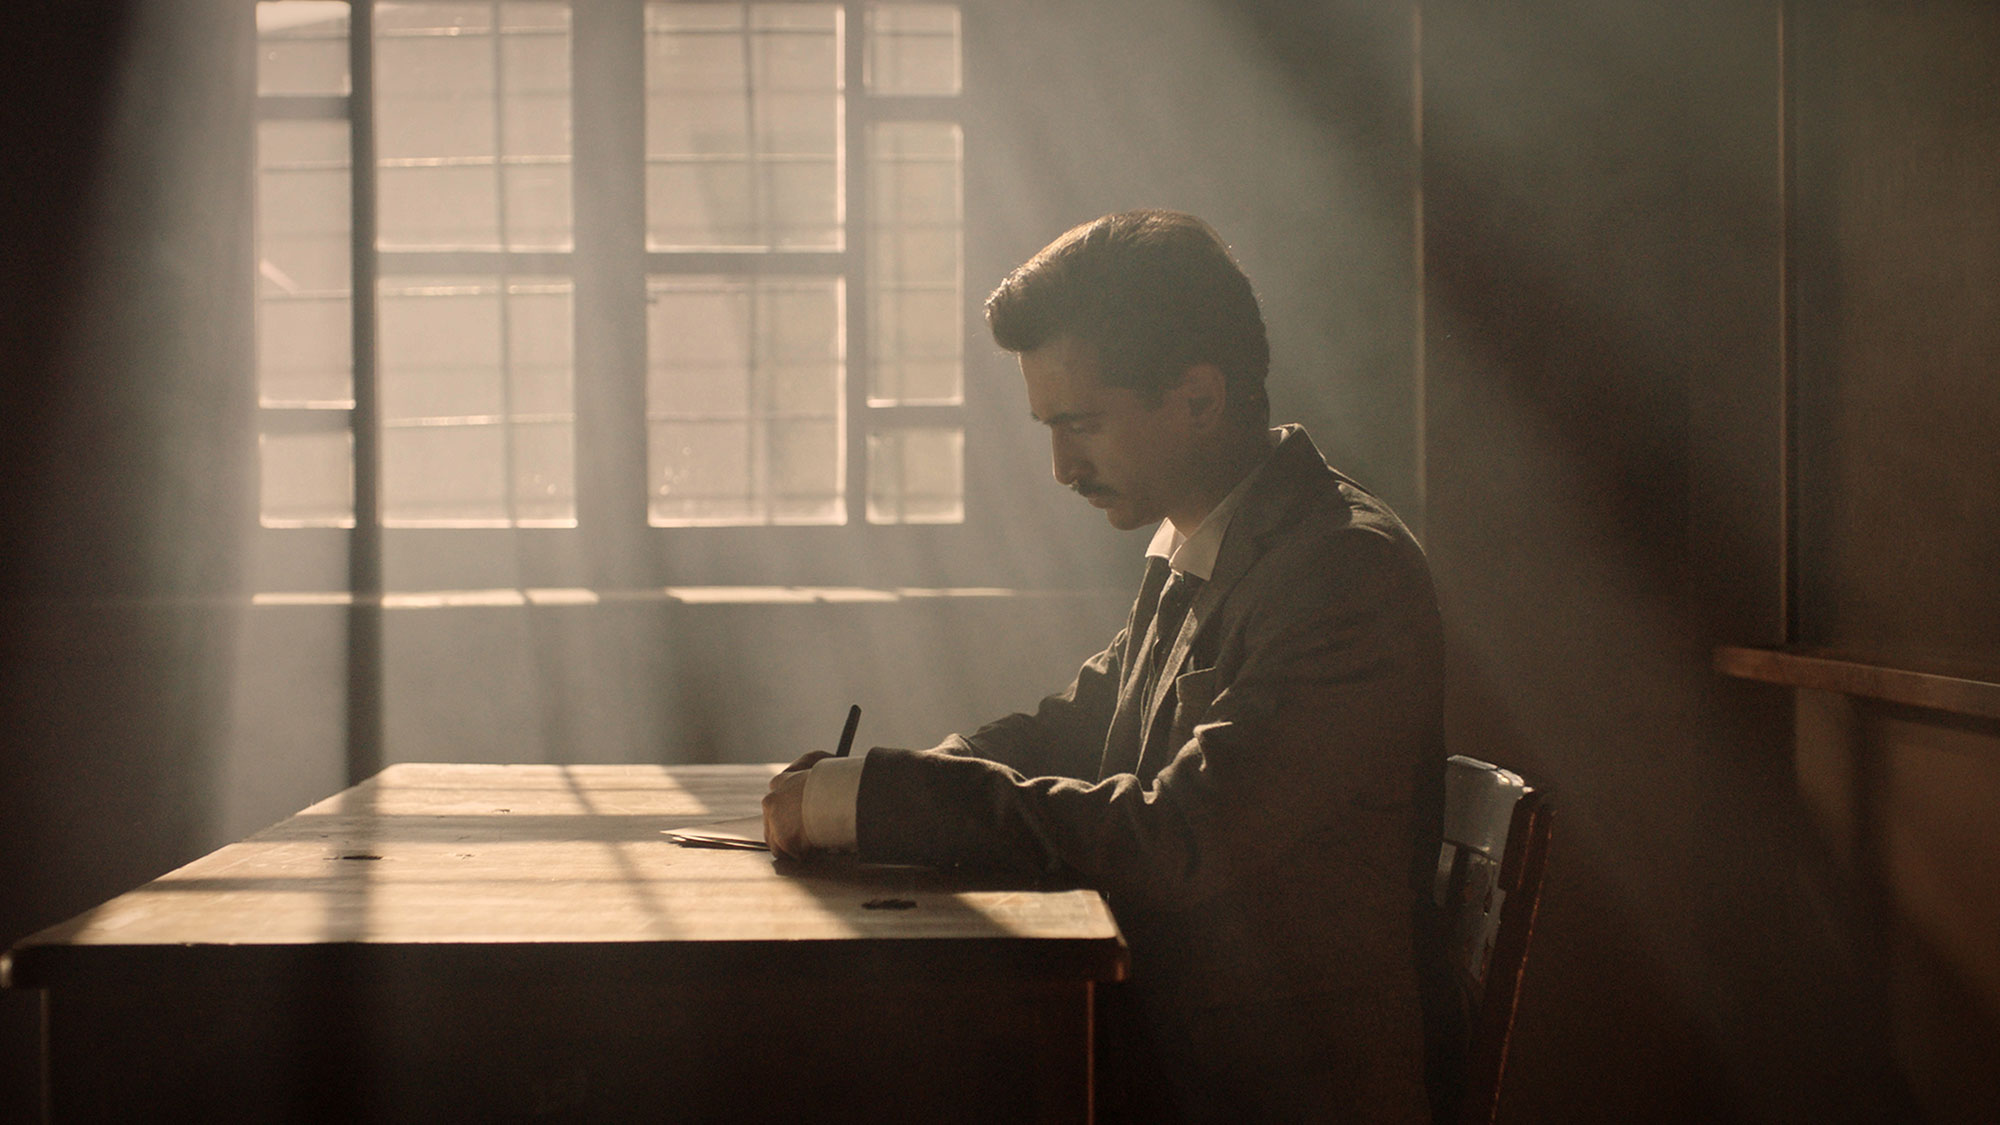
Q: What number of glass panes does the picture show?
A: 10